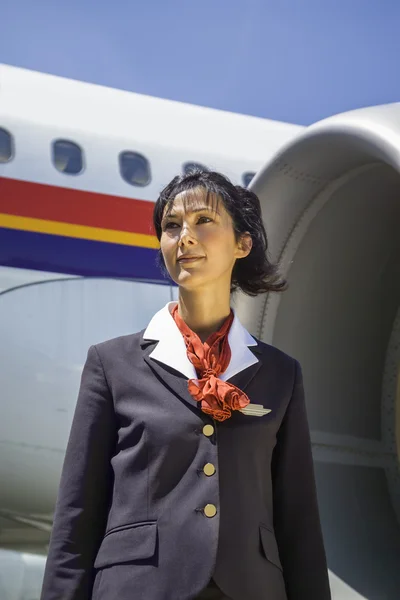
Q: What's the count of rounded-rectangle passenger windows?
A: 5